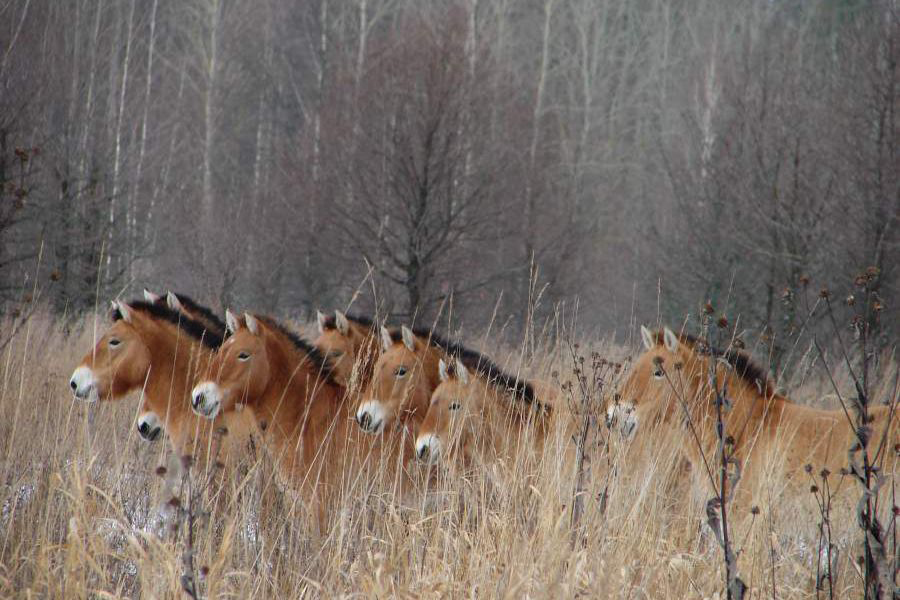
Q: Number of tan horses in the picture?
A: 7